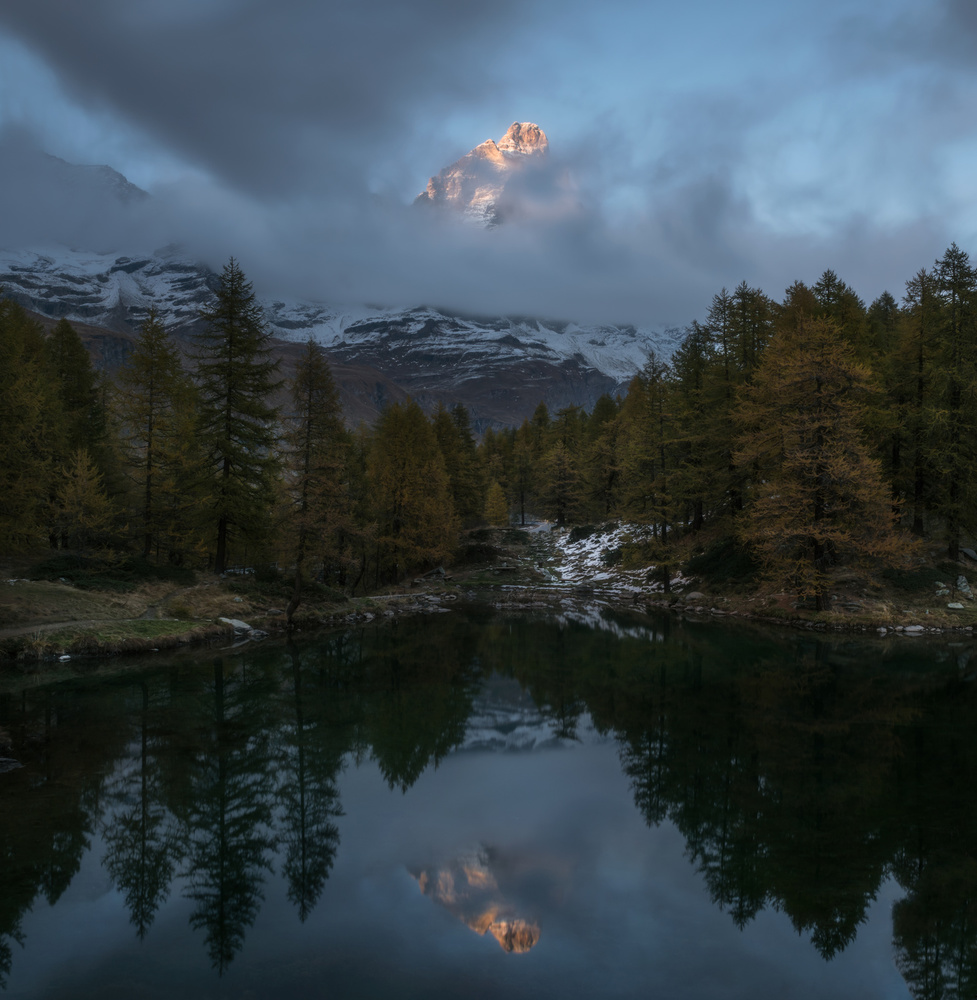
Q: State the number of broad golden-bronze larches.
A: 1